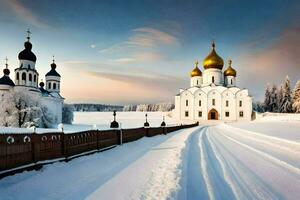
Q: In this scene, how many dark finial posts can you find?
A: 3